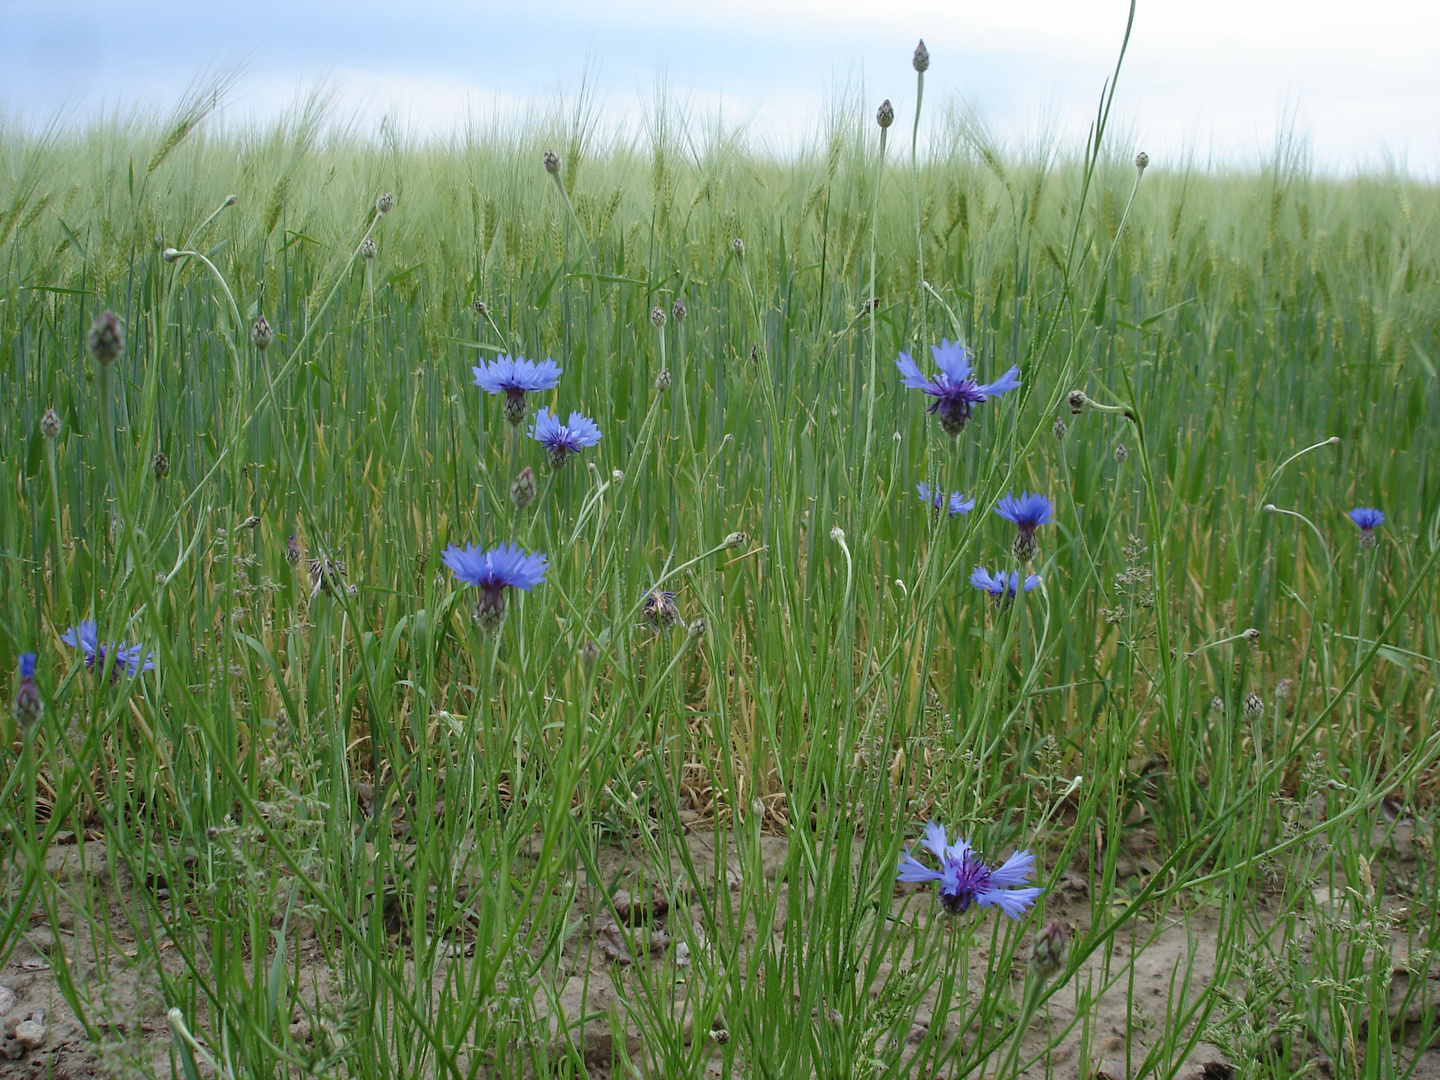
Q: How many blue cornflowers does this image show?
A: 11